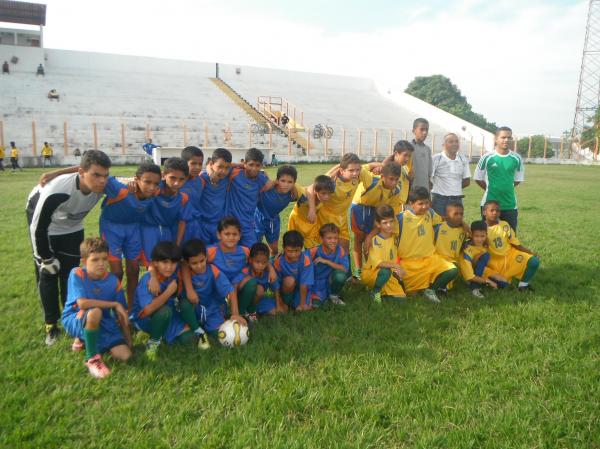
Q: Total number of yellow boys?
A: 9